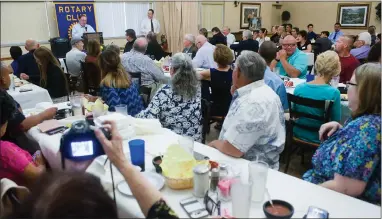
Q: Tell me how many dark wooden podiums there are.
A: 1